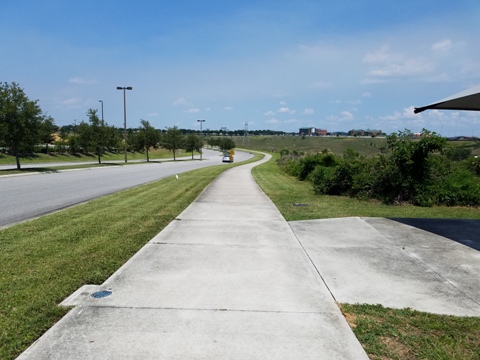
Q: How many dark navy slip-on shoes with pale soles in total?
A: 0